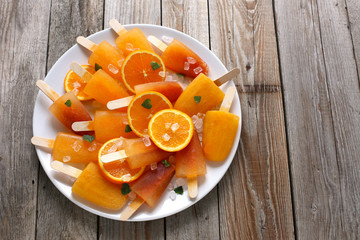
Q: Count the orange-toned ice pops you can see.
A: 14